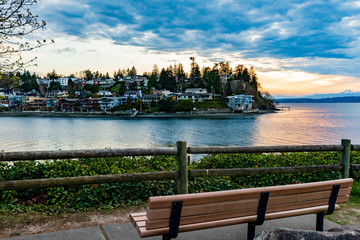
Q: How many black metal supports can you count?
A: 3